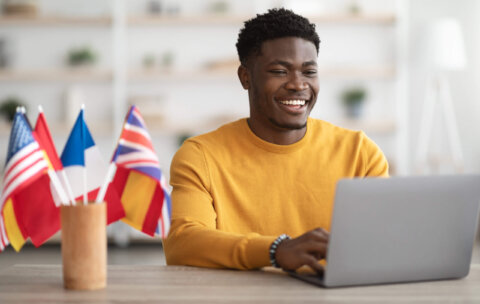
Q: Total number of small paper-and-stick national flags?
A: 6